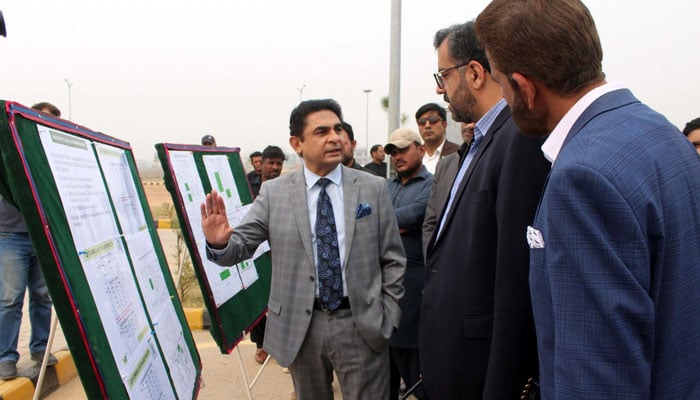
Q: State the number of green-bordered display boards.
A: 2